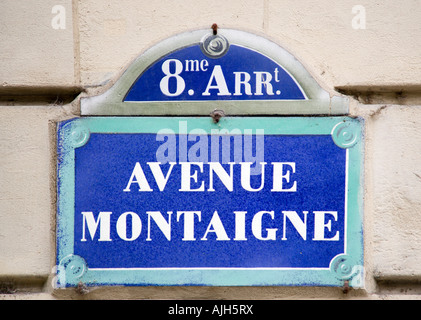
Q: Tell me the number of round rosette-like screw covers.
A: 5